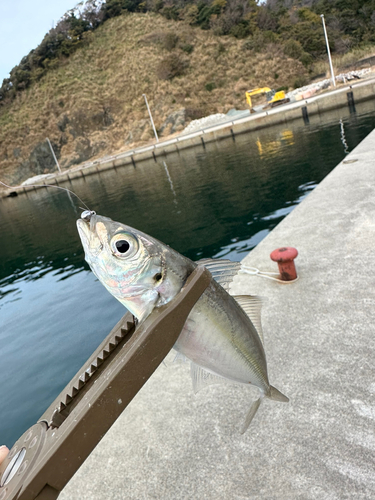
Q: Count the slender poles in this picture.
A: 3